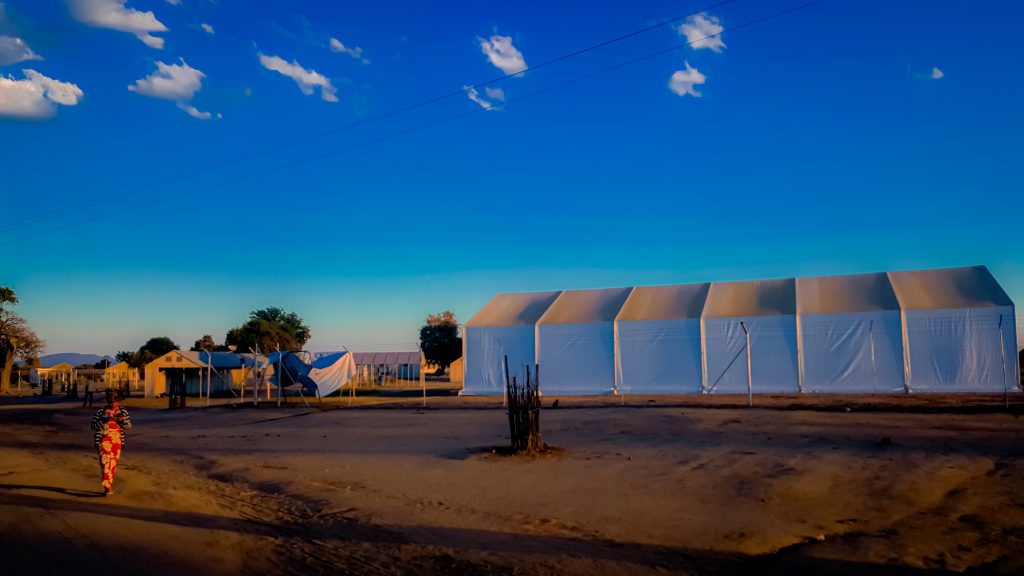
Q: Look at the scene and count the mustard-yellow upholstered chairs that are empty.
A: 0